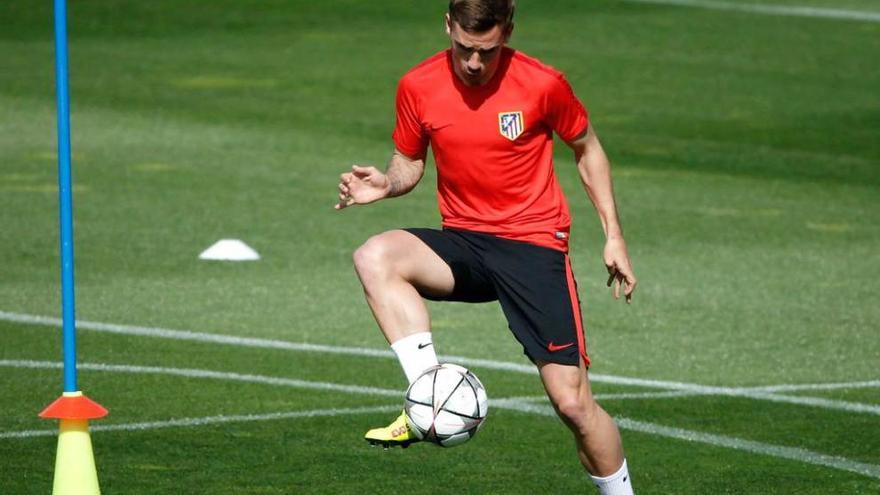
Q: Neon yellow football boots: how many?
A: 1